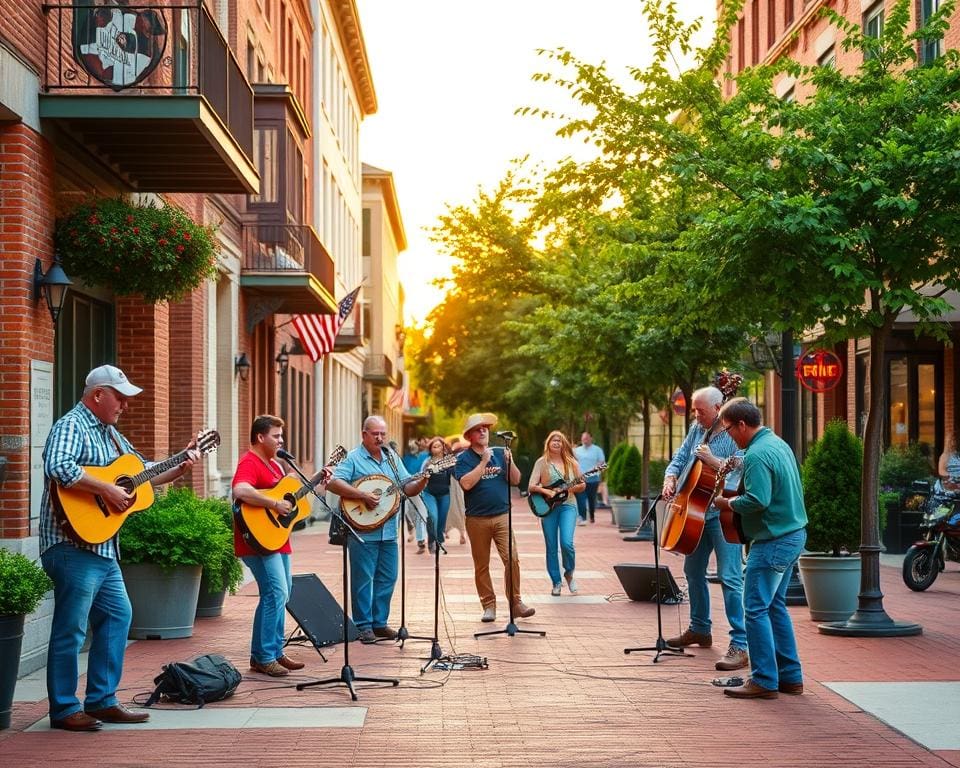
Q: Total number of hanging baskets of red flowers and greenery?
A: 1